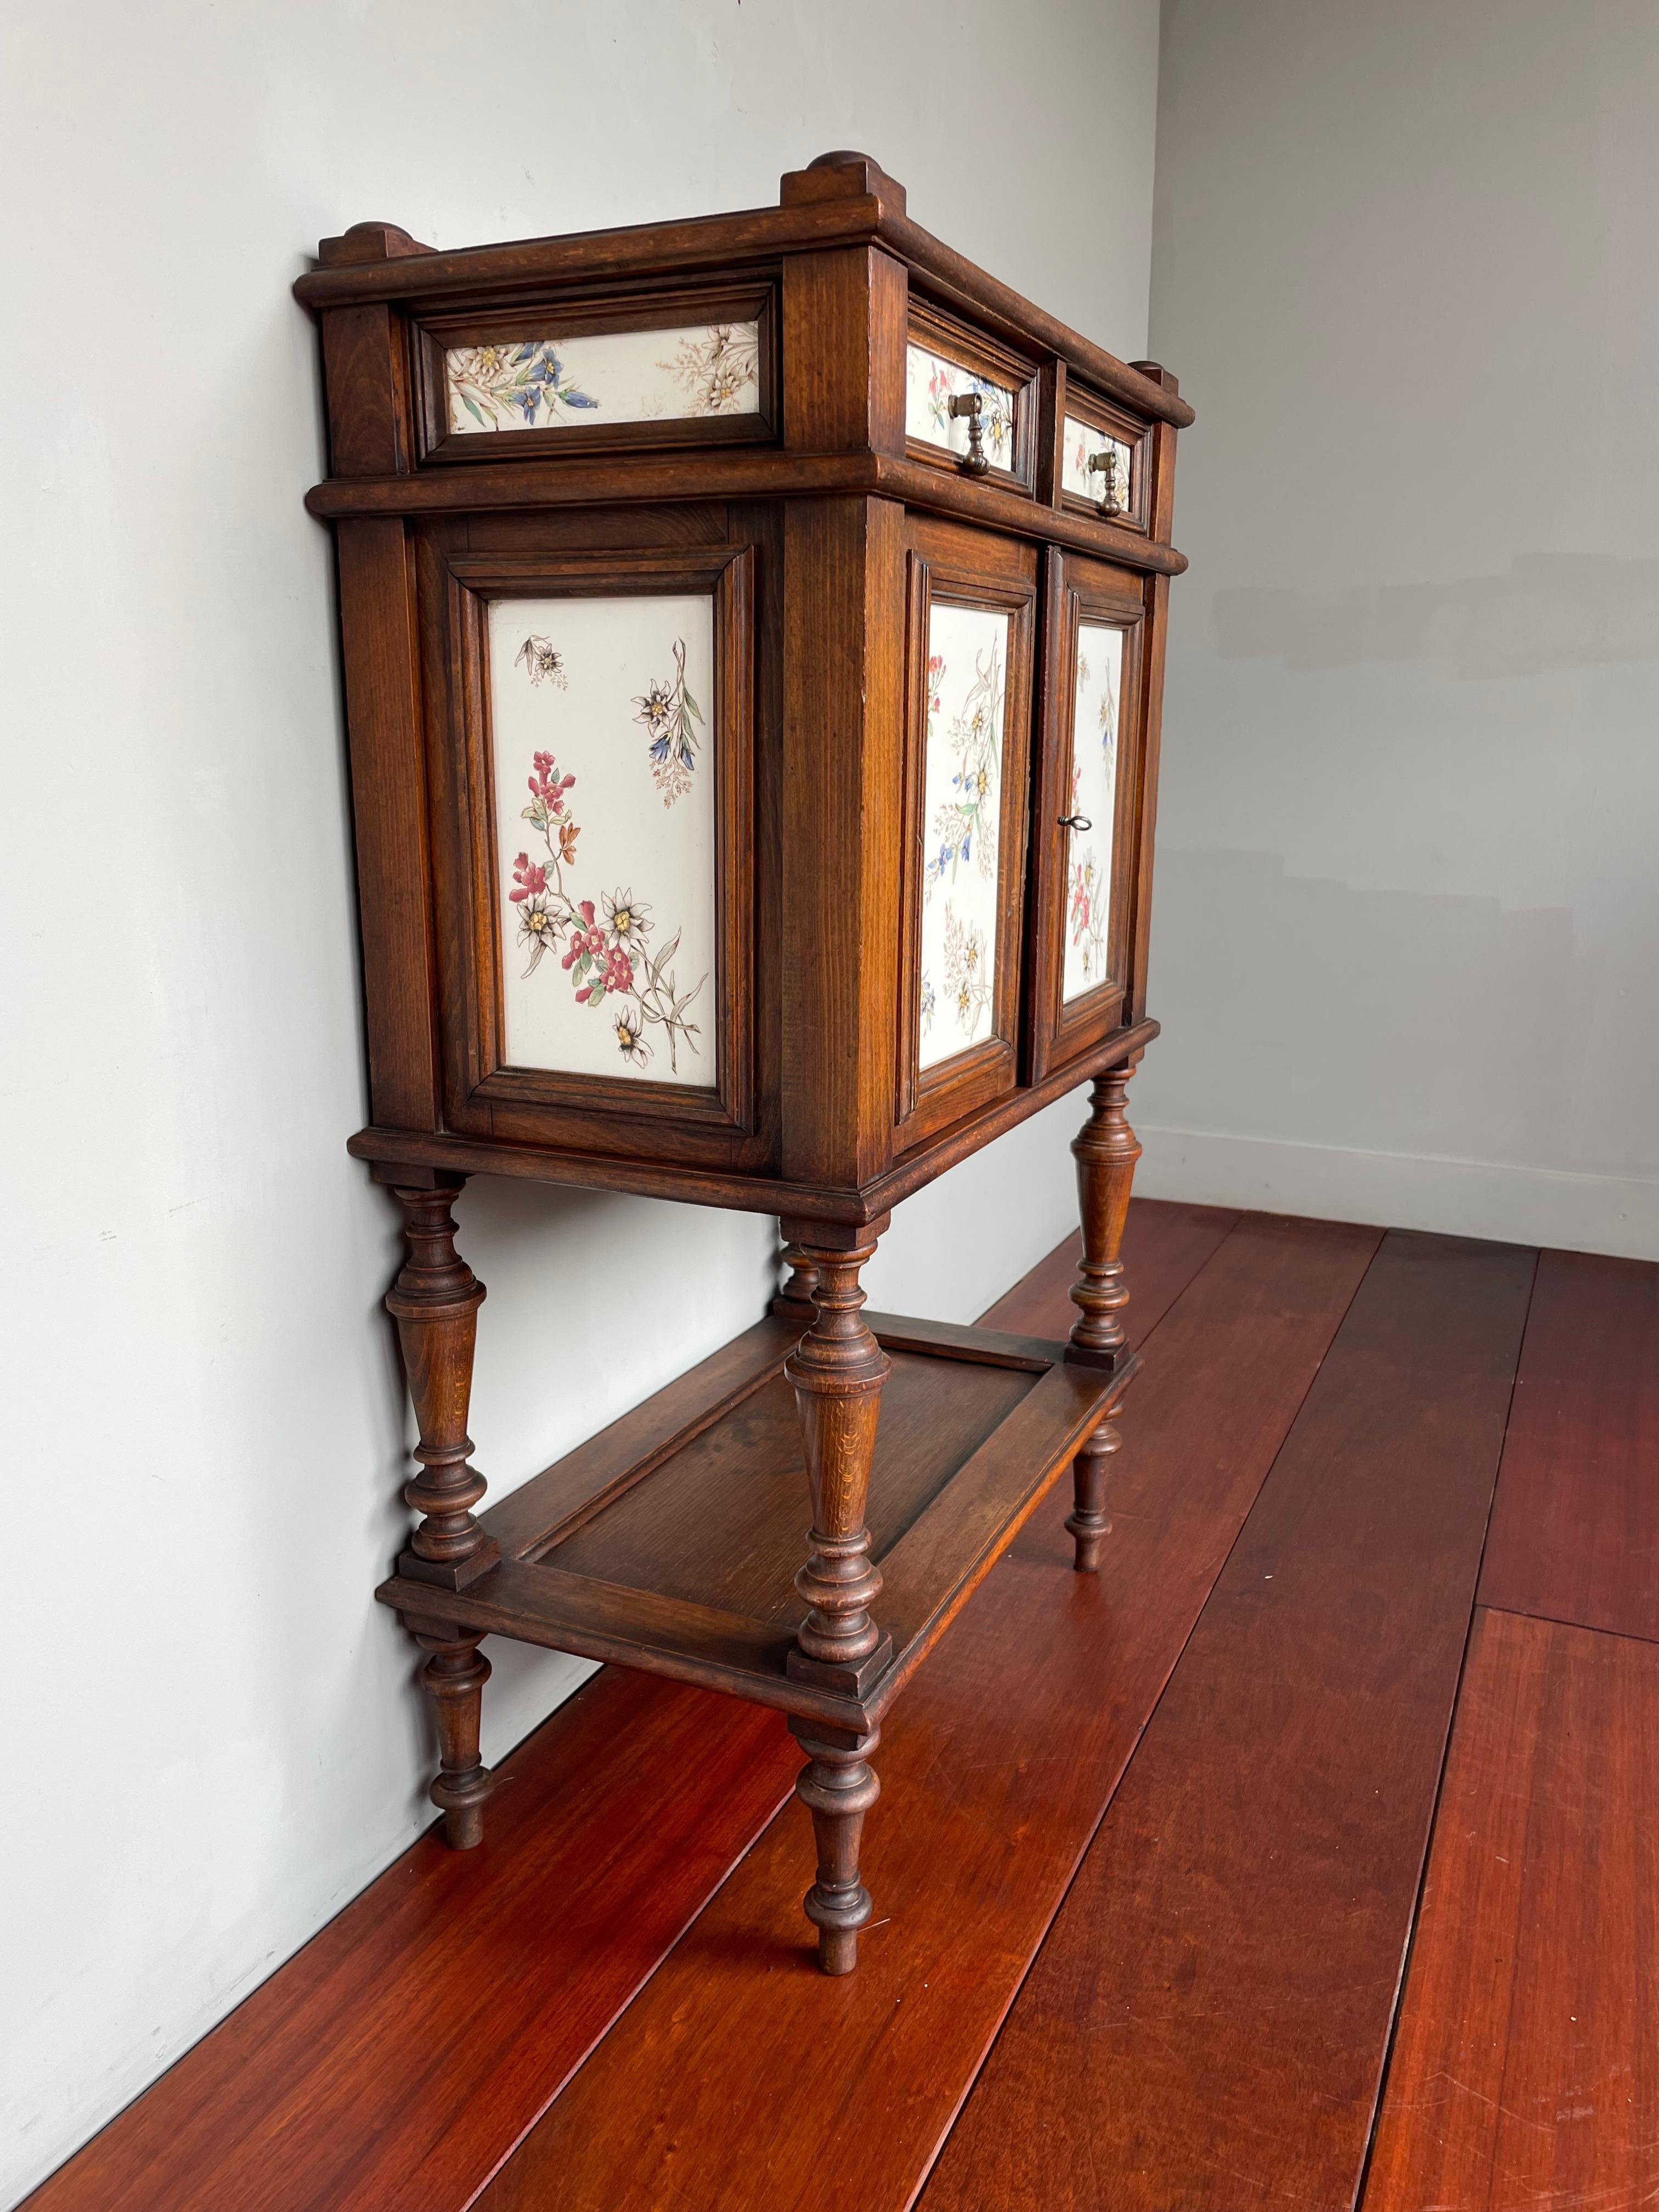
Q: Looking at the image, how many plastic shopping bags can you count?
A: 0